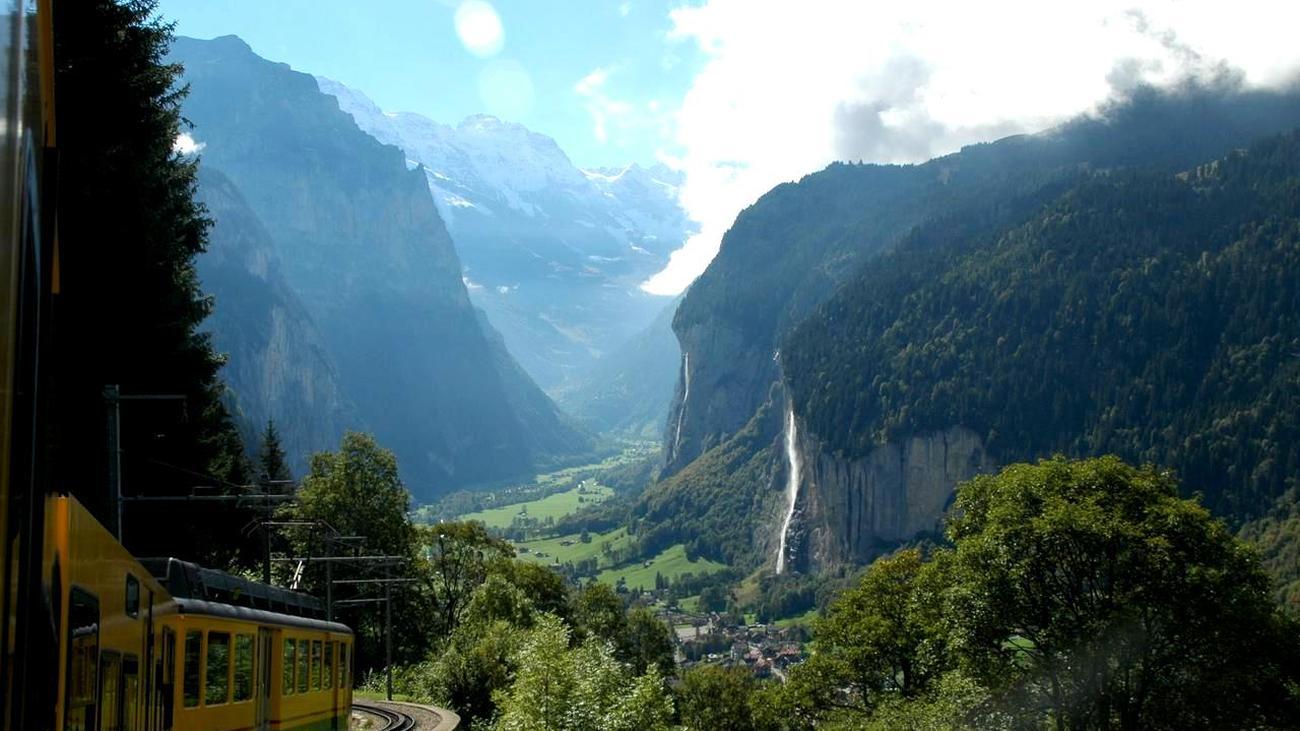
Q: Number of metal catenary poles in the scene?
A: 4